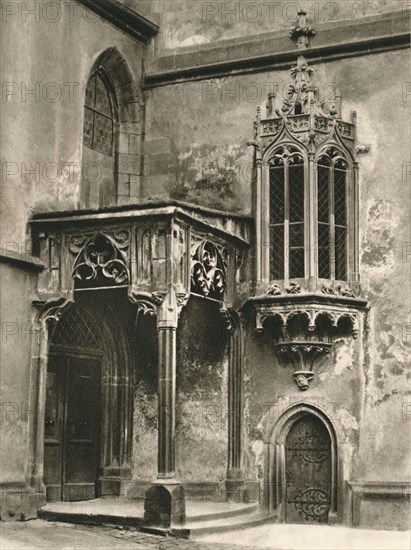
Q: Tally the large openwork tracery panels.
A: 2